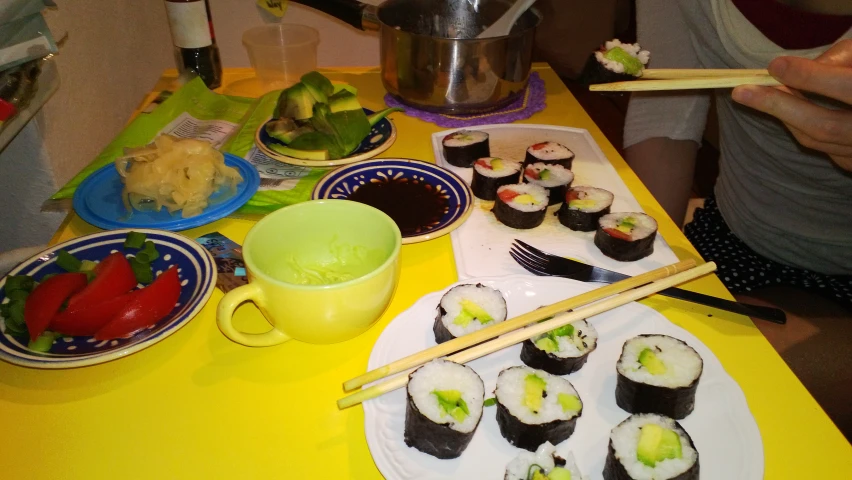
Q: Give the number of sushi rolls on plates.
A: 14